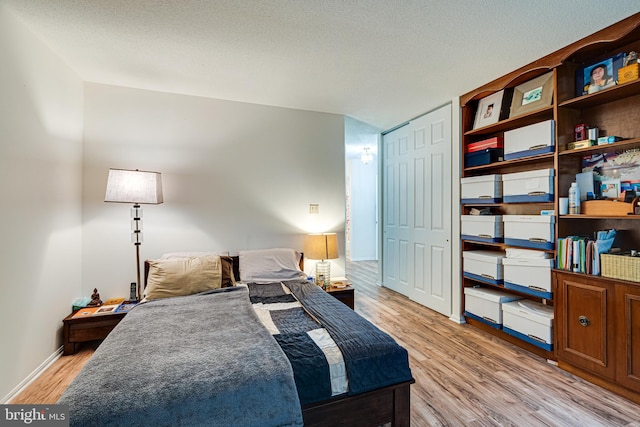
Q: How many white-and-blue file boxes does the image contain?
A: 9